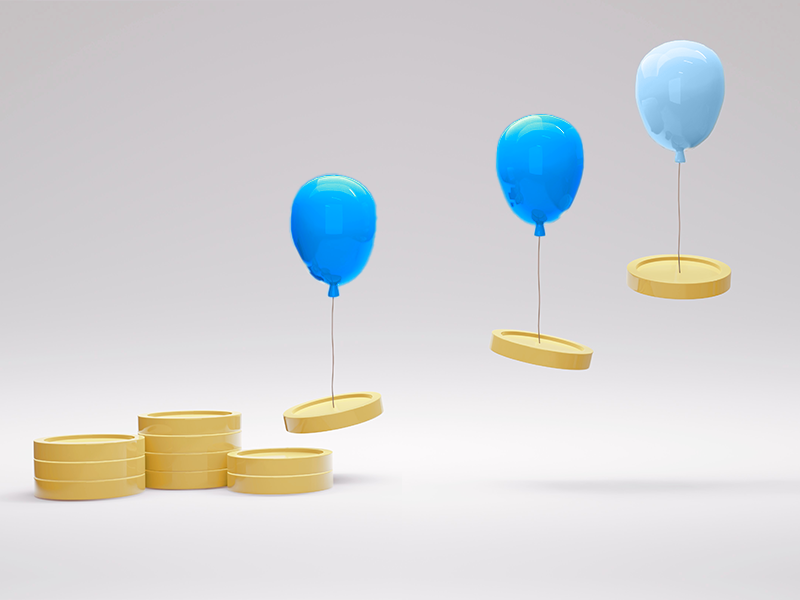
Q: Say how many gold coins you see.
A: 12